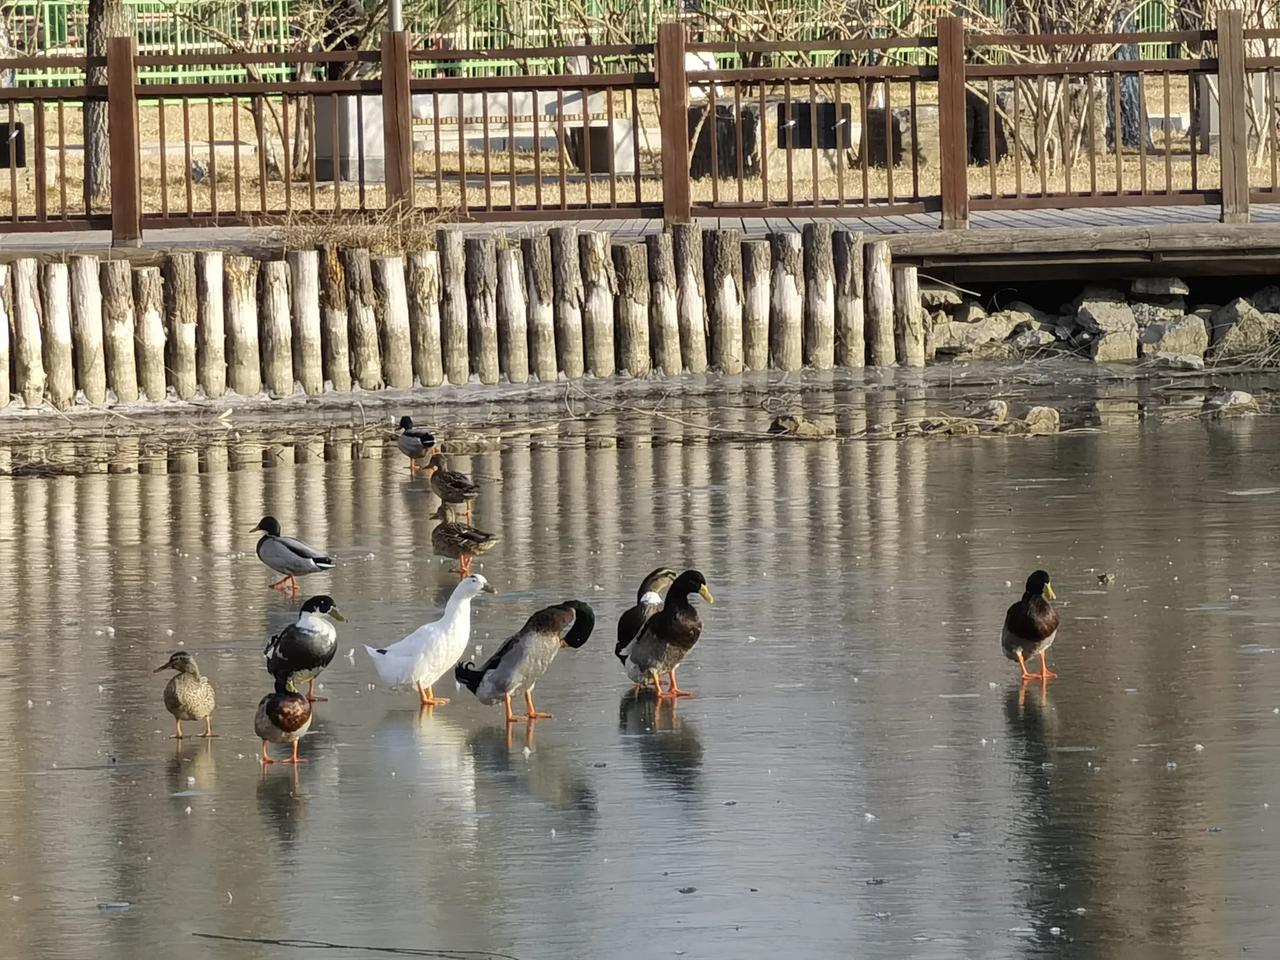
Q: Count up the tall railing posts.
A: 5